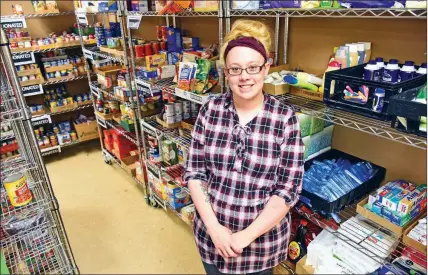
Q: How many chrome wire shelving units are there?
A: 5